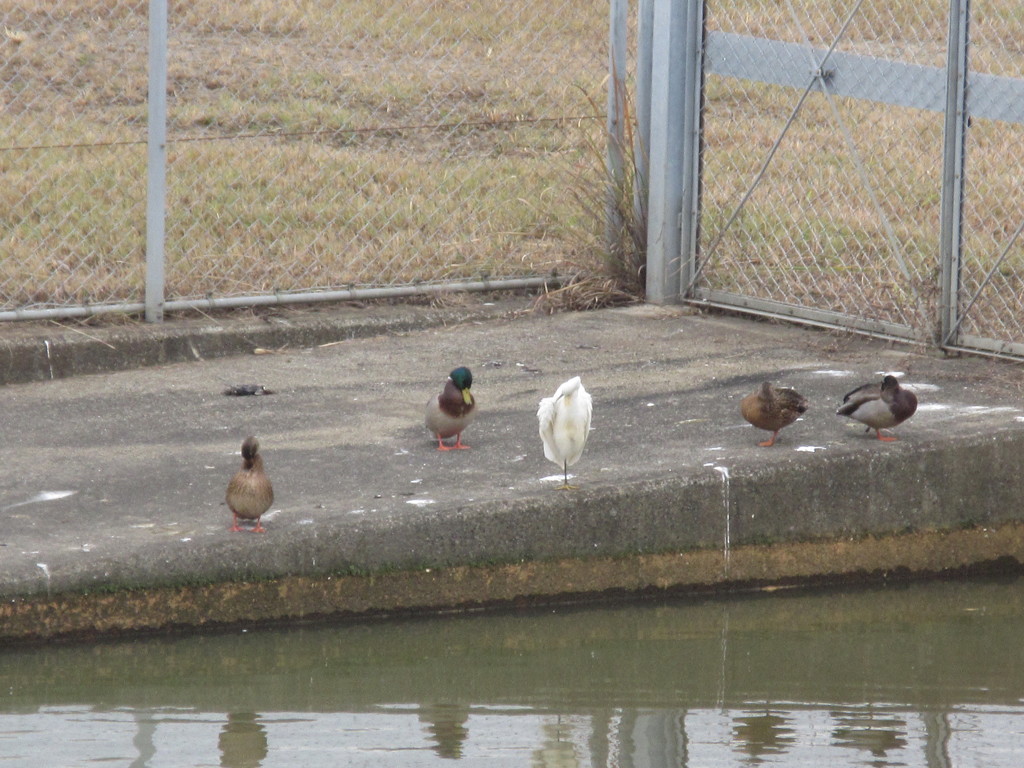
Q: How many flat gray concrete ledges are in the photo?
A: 1